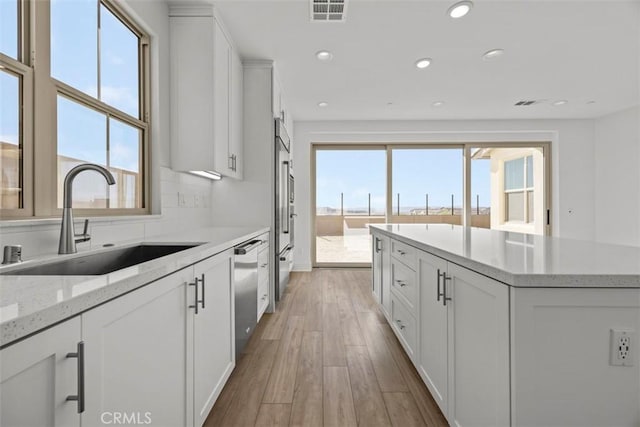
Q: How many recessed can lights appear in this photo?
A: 7